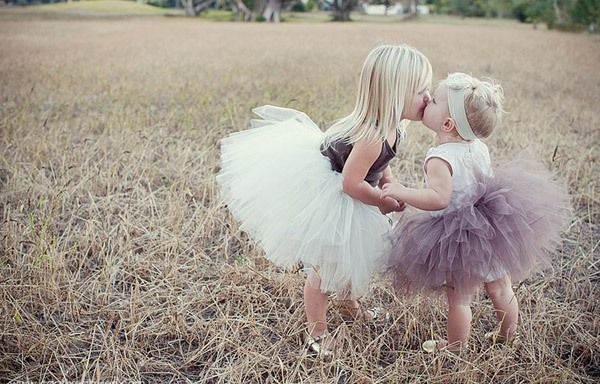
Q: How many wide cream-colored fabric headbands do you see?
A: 1